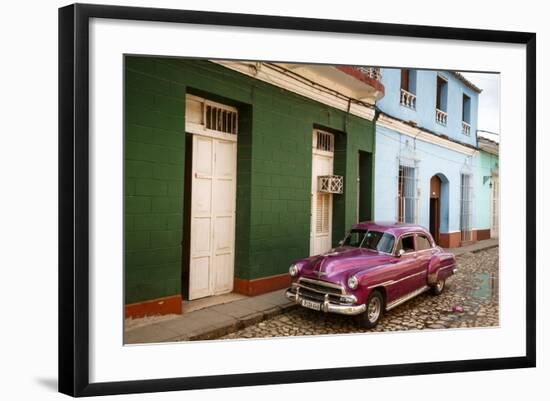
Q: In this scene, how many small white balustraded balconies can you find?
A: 3